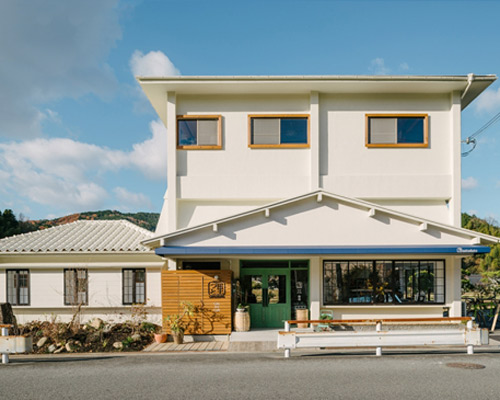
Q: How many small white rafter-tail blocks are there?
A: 7